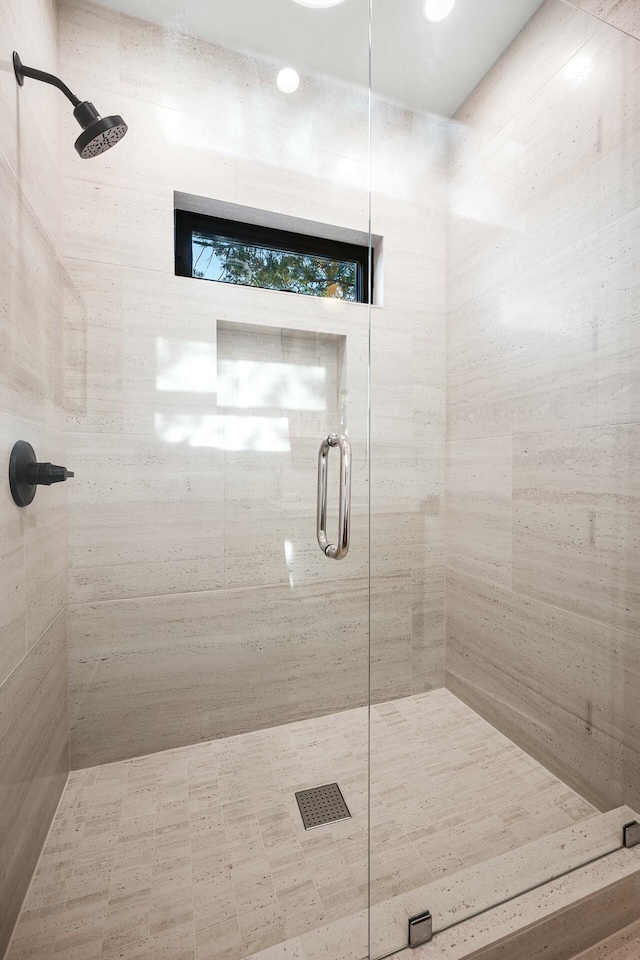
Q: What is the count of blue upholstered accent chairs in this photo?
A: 0